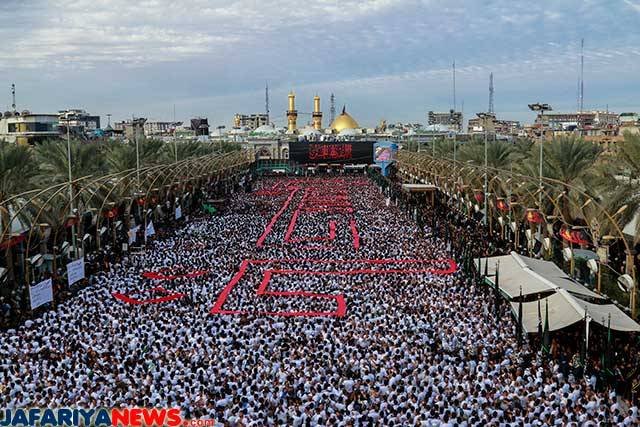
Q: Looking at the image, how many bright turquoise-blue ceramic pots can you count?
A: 0